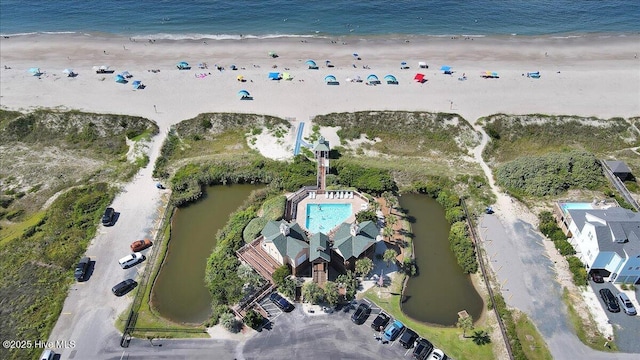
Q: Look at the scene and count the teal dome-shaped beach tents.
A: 6